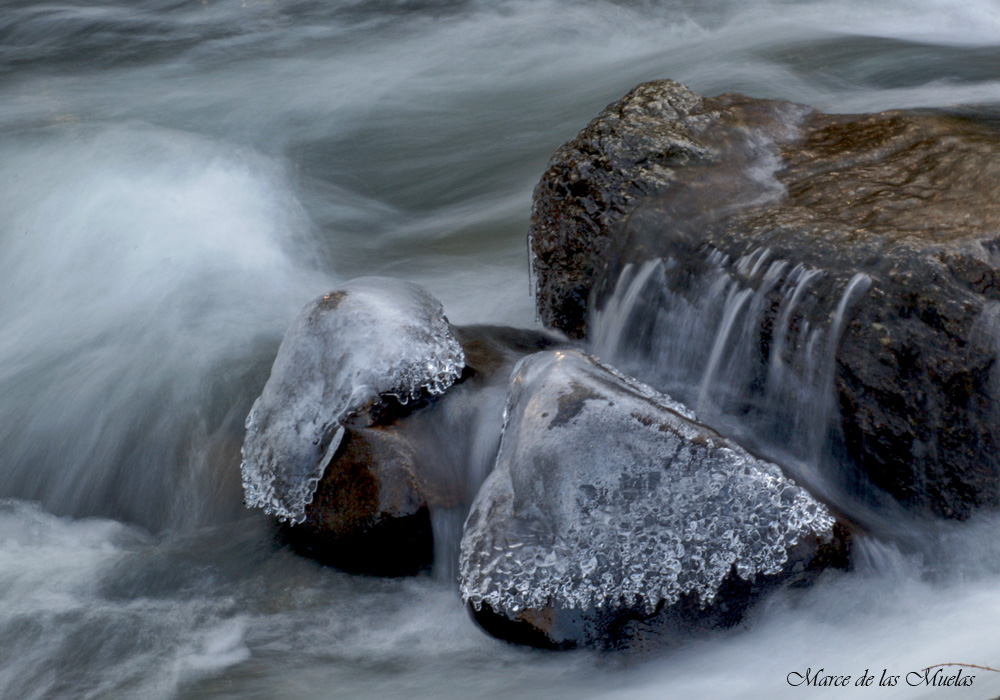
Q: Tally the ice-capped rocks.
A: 2